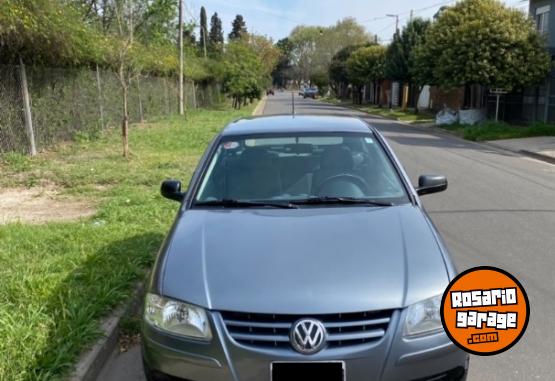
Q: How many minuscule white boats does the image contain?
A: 0